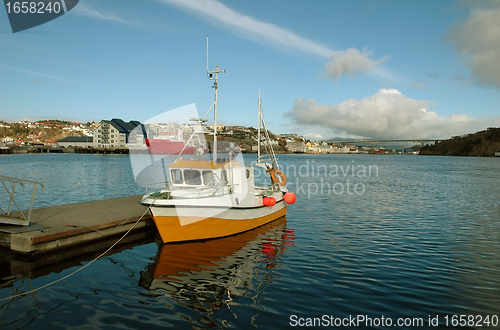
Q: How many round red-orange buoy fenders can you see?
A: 3